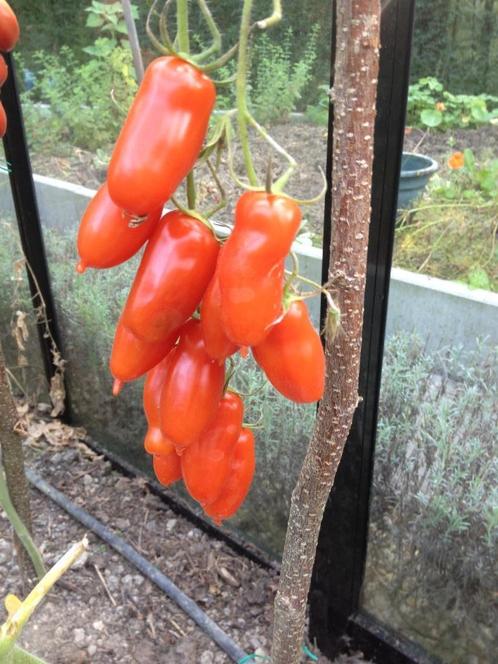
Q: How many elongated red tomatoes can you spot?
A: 12